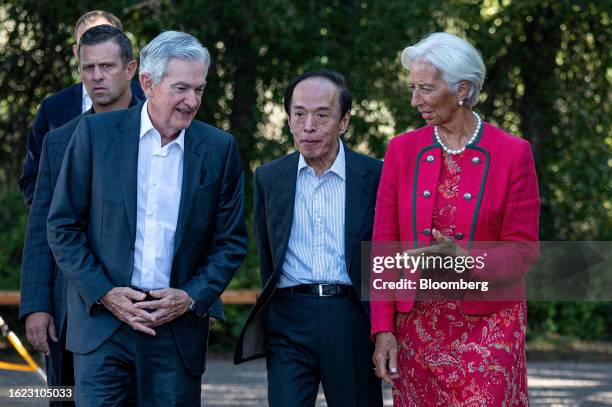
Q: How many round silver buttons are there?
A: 6